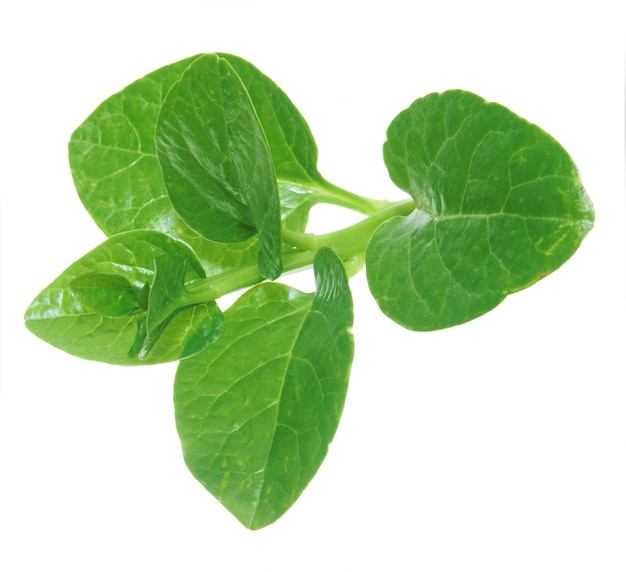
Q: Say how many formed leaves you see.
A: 5